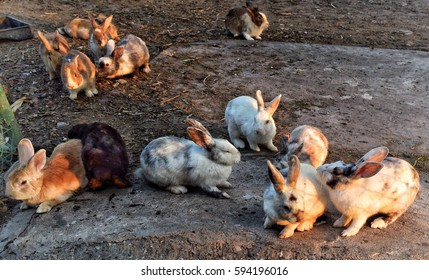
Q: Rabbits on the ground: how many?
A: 13